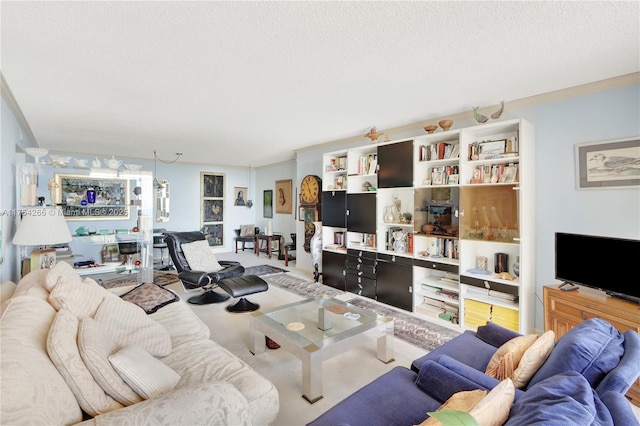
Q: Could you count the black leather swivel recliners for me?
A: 1